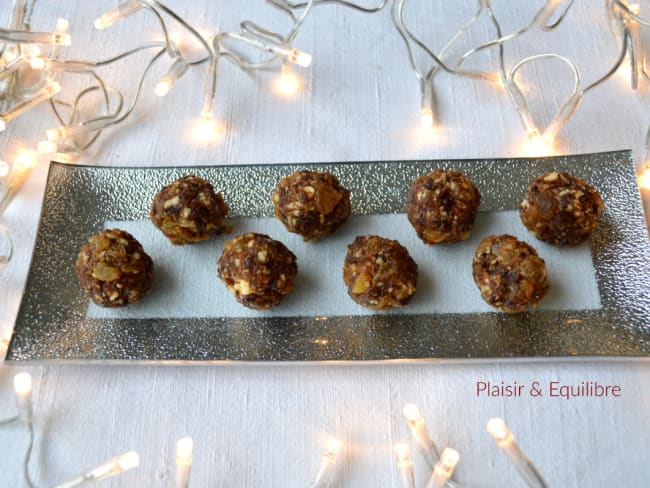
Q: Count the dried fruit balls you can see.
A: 8